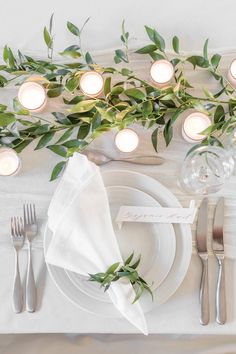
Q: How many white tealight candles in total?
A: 7